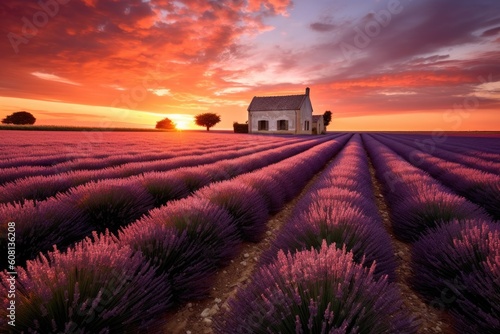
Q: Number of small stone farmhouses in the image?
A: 1